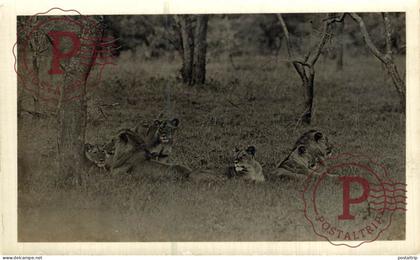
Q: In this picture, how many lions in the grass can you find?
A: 6